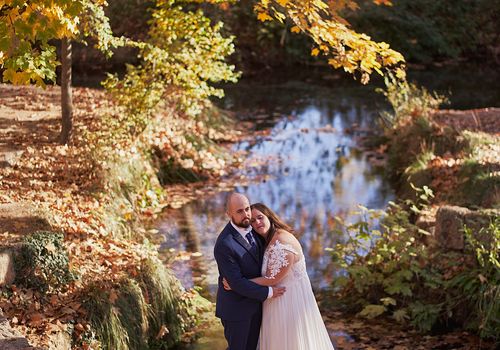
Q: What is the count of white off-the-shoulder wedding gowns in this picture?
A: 1